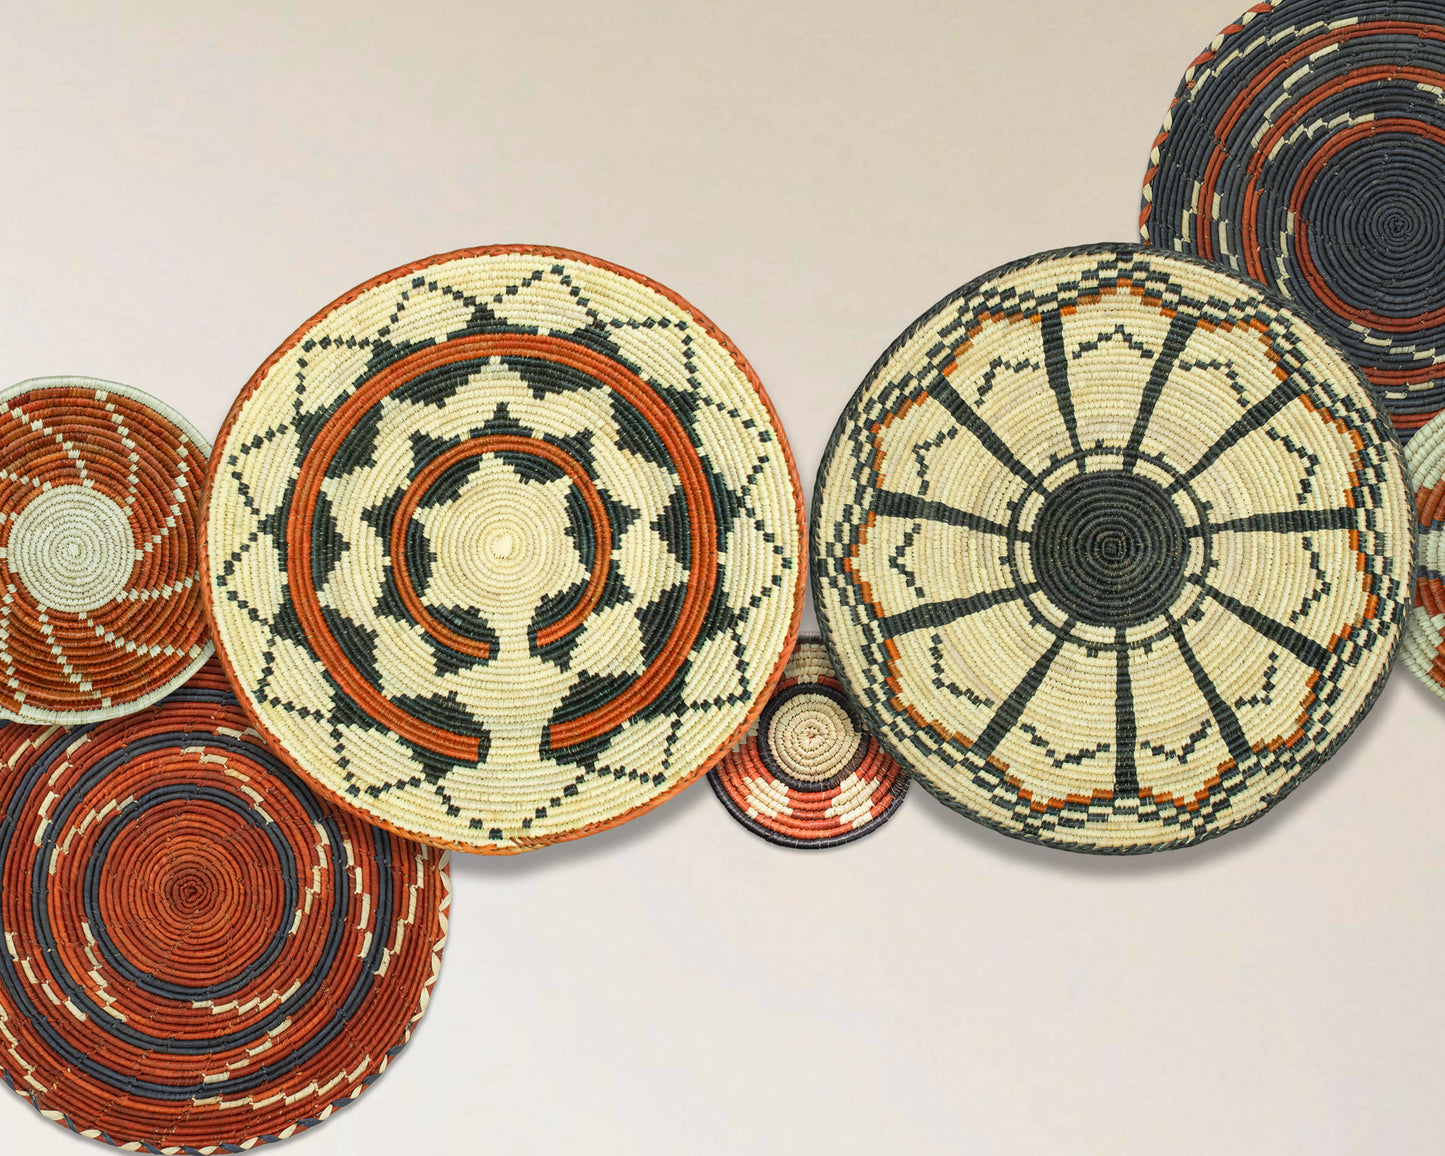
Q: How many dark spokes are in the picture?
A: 11